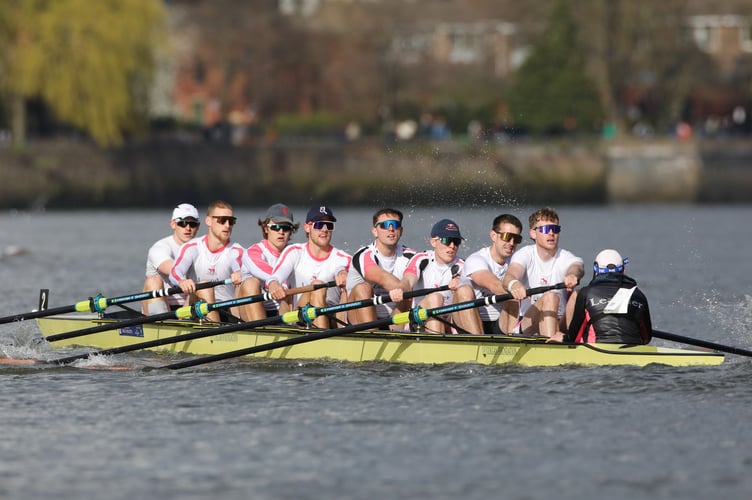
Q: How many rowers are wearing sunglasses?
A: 8